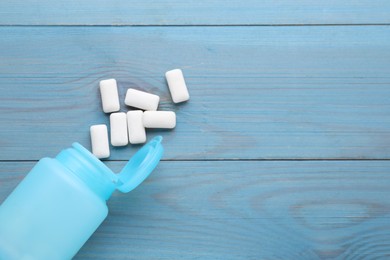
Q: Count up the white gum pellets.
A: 7